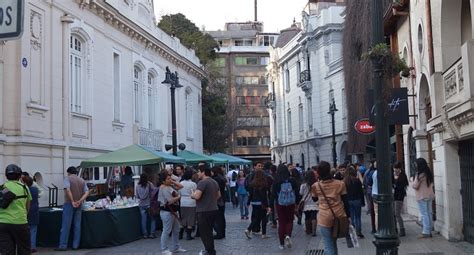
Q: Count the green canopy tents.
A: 3